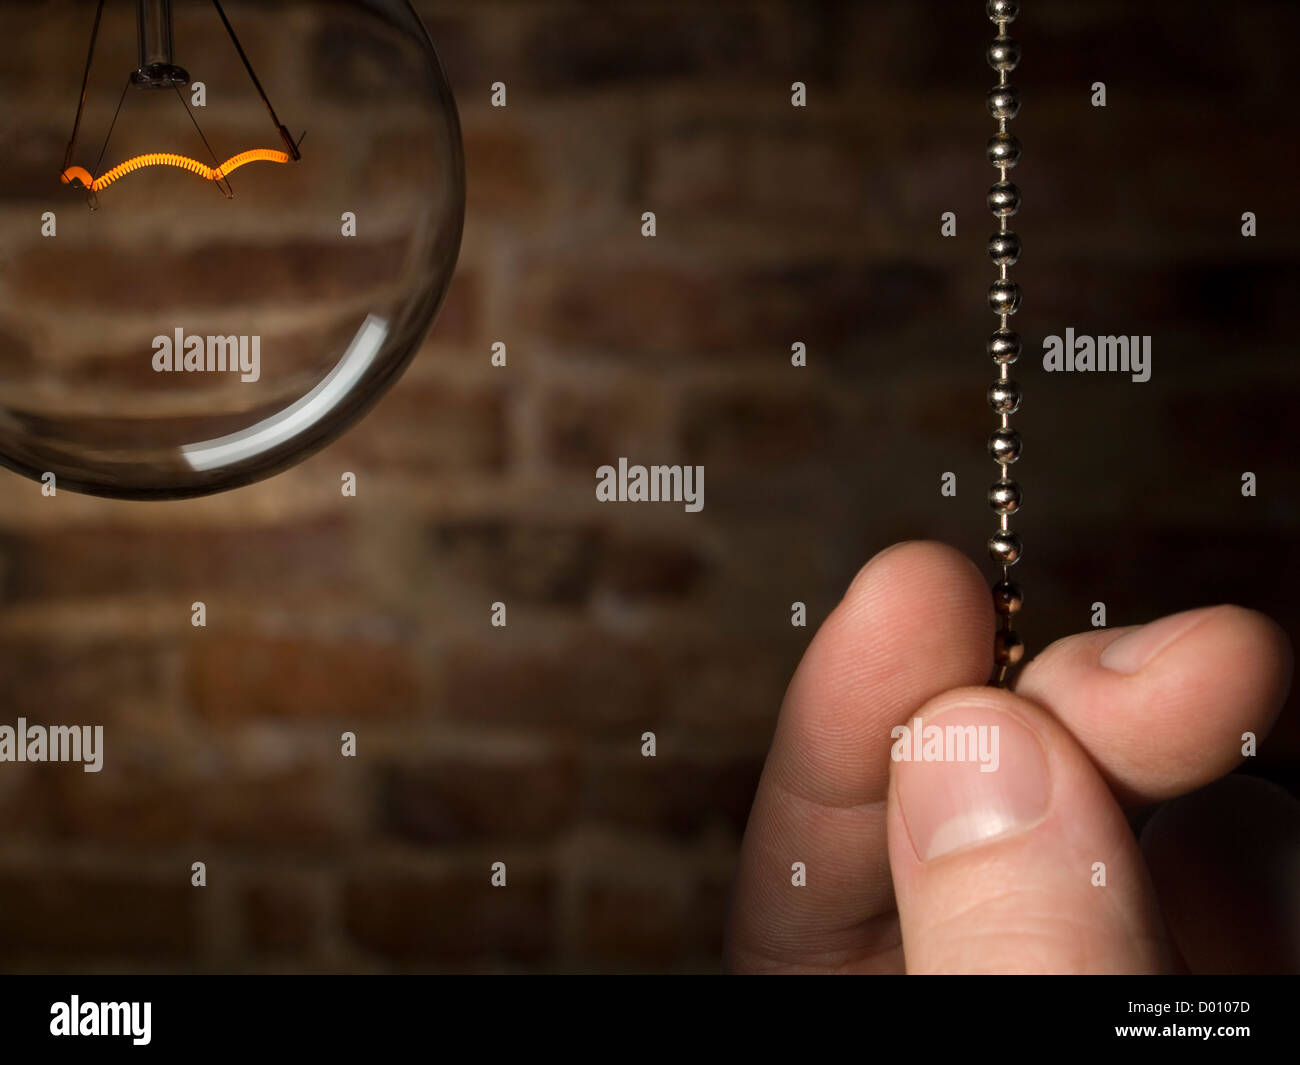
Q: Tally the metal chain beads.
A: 14